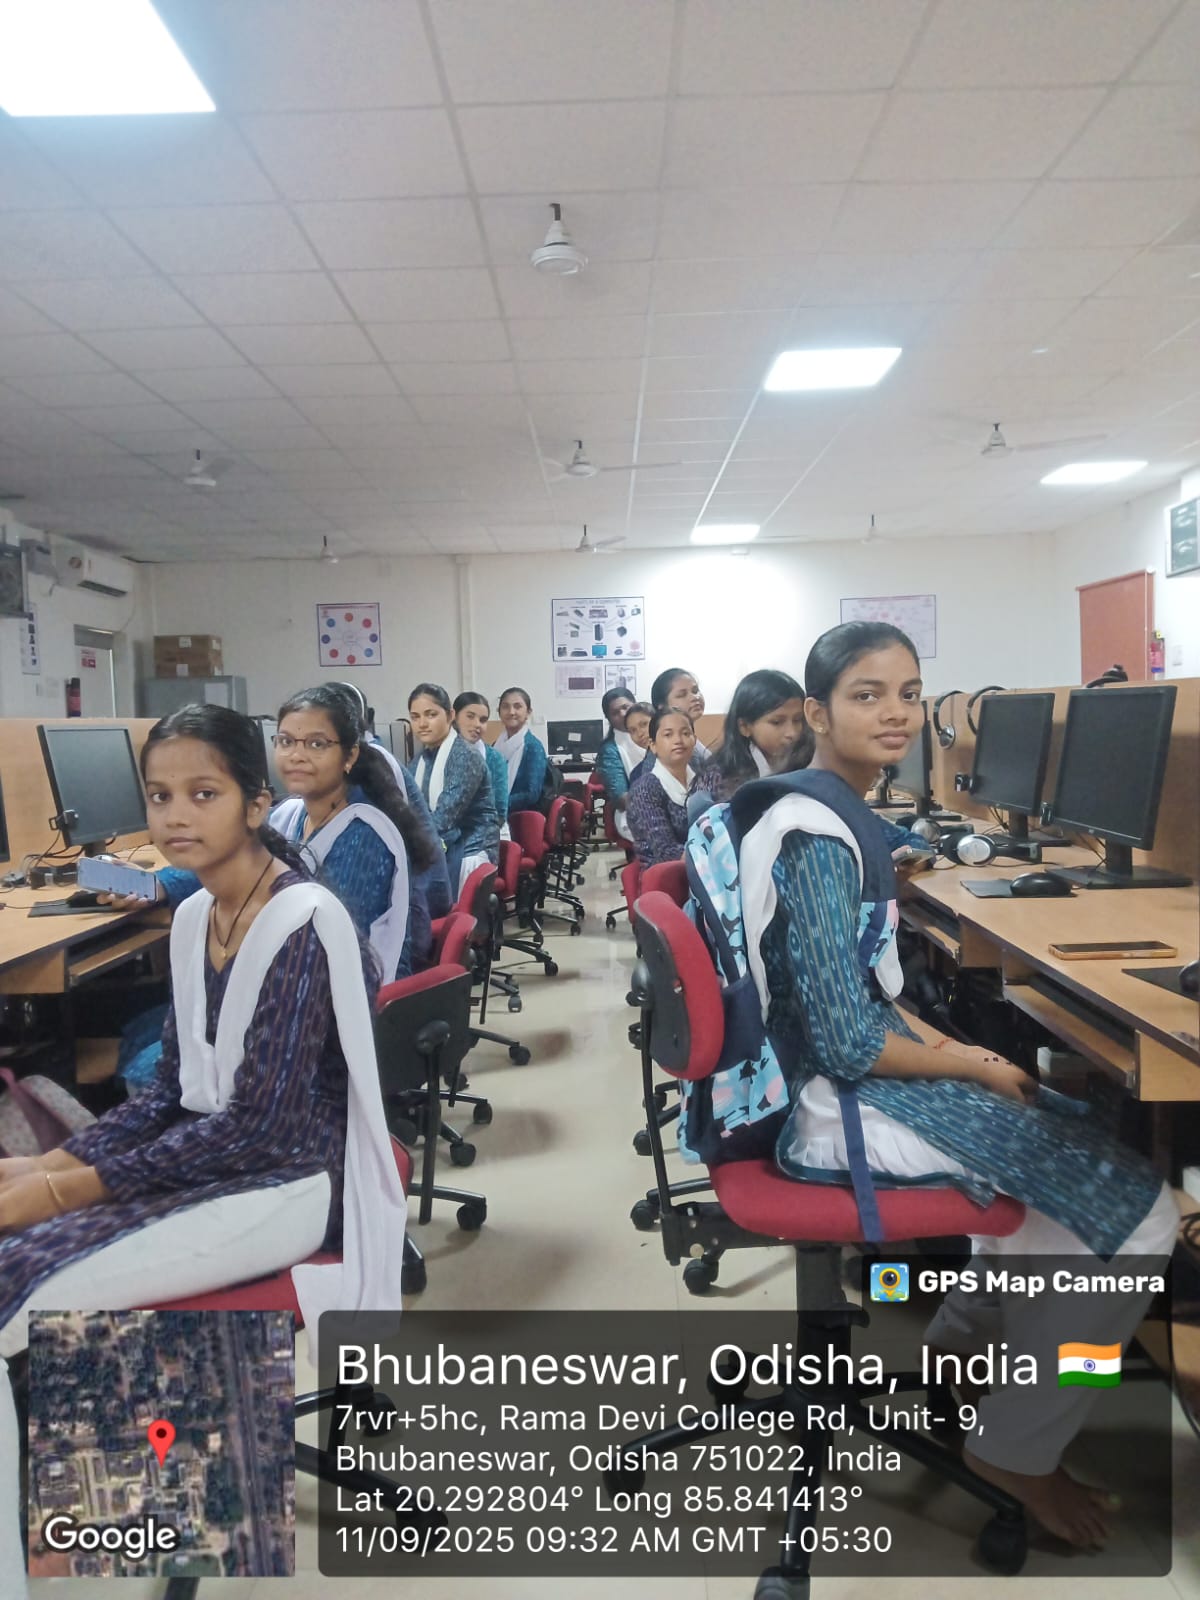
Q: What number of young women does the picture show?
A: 12